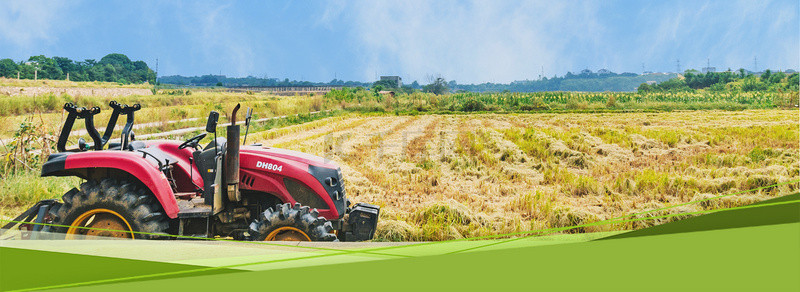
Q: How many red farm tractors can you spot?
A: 1